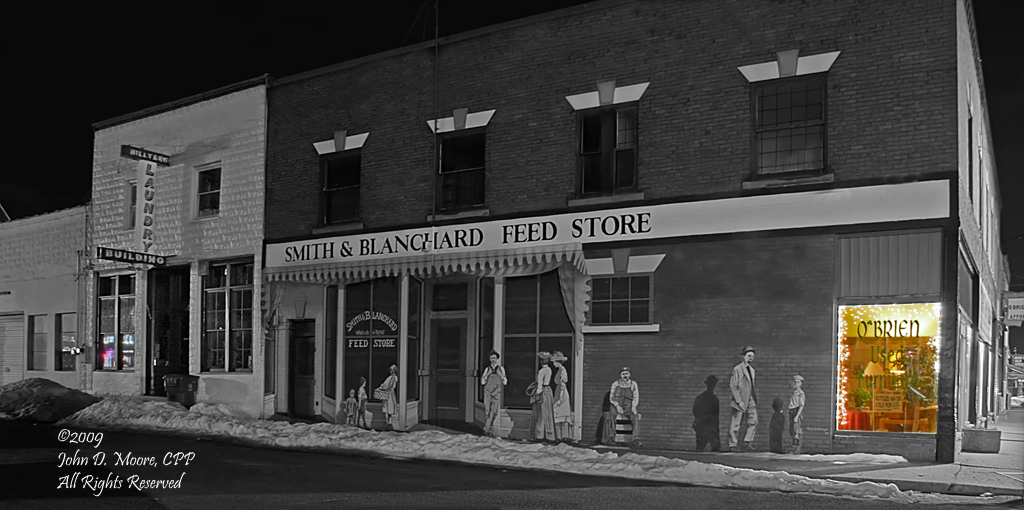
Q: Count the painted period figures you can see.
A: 9